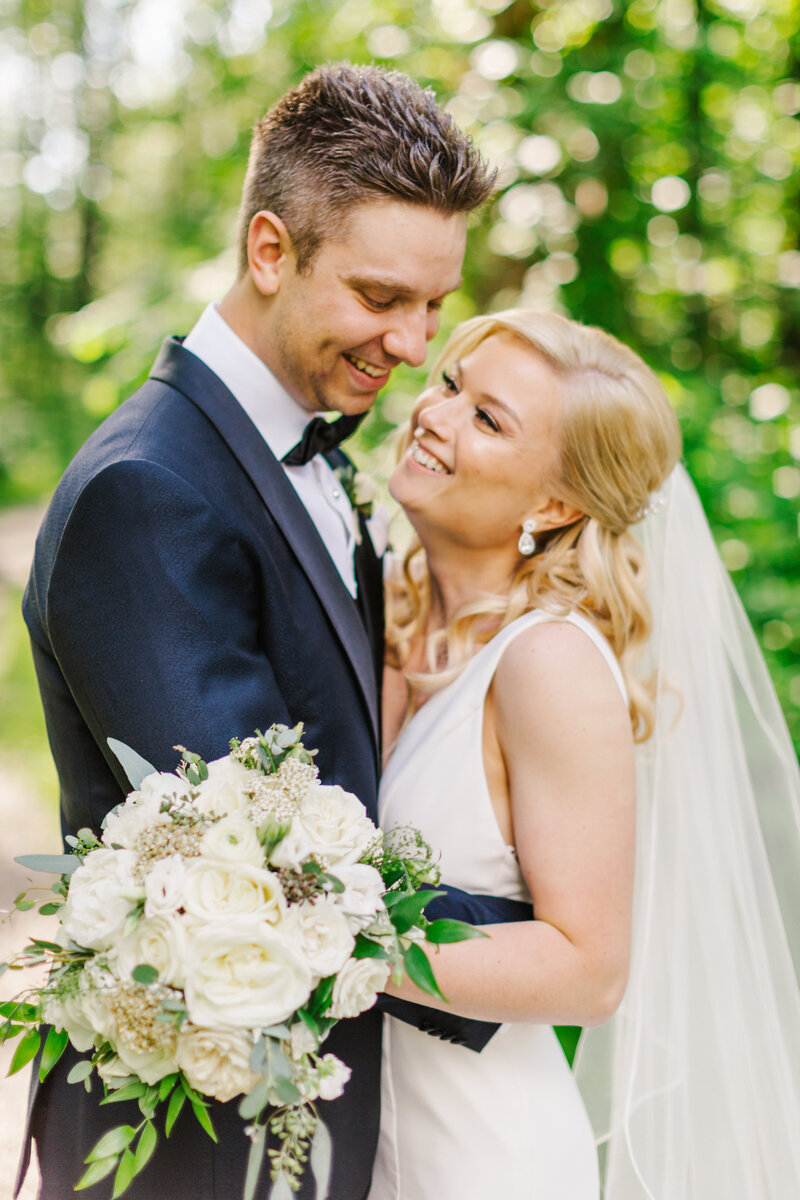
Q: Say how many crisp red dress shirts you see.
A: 0